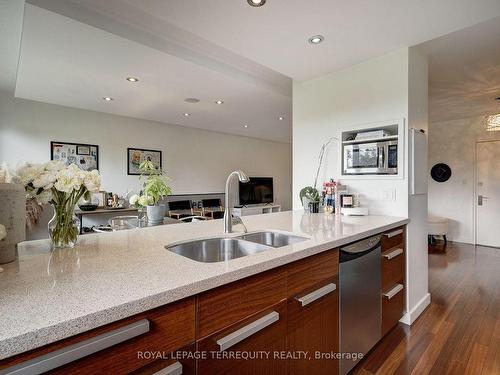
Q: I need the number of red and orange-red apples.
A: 0